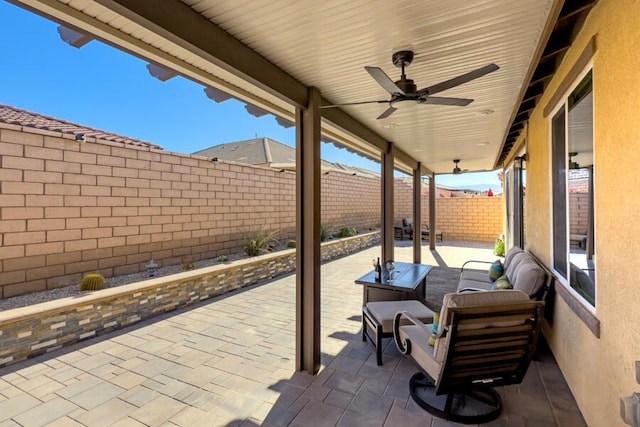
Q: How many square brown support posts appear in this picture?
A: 4